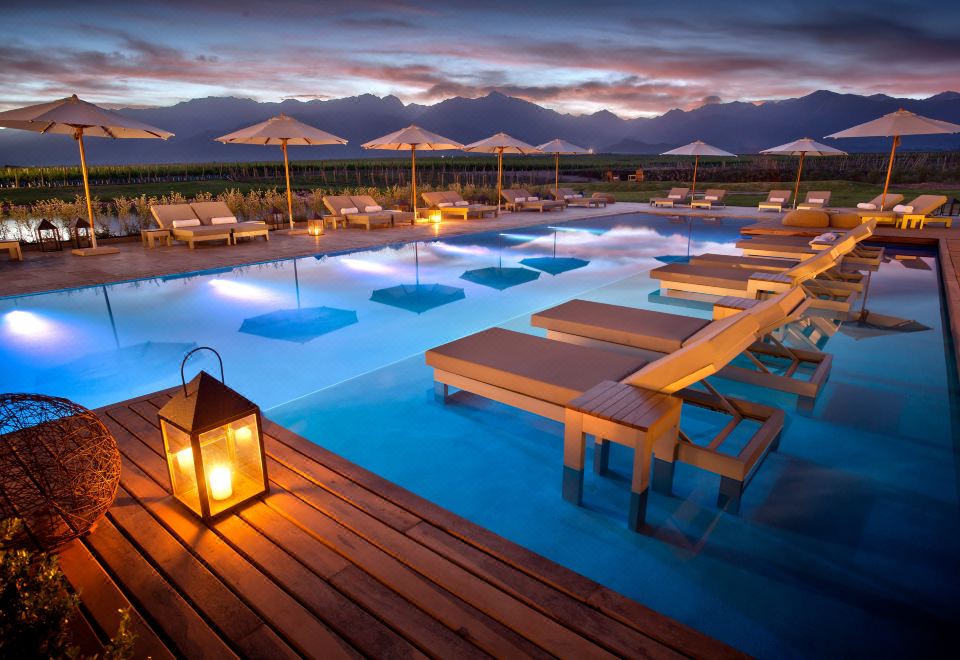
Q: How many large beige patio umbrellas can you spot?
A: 8